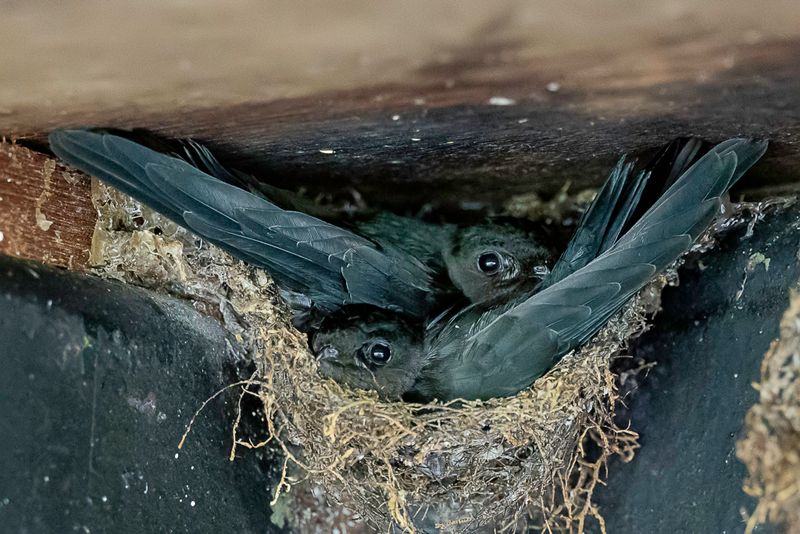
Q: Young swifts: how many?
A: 2